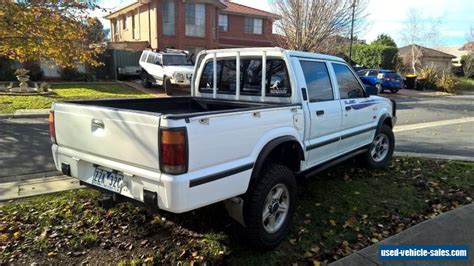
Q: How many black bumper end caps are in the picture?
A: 2